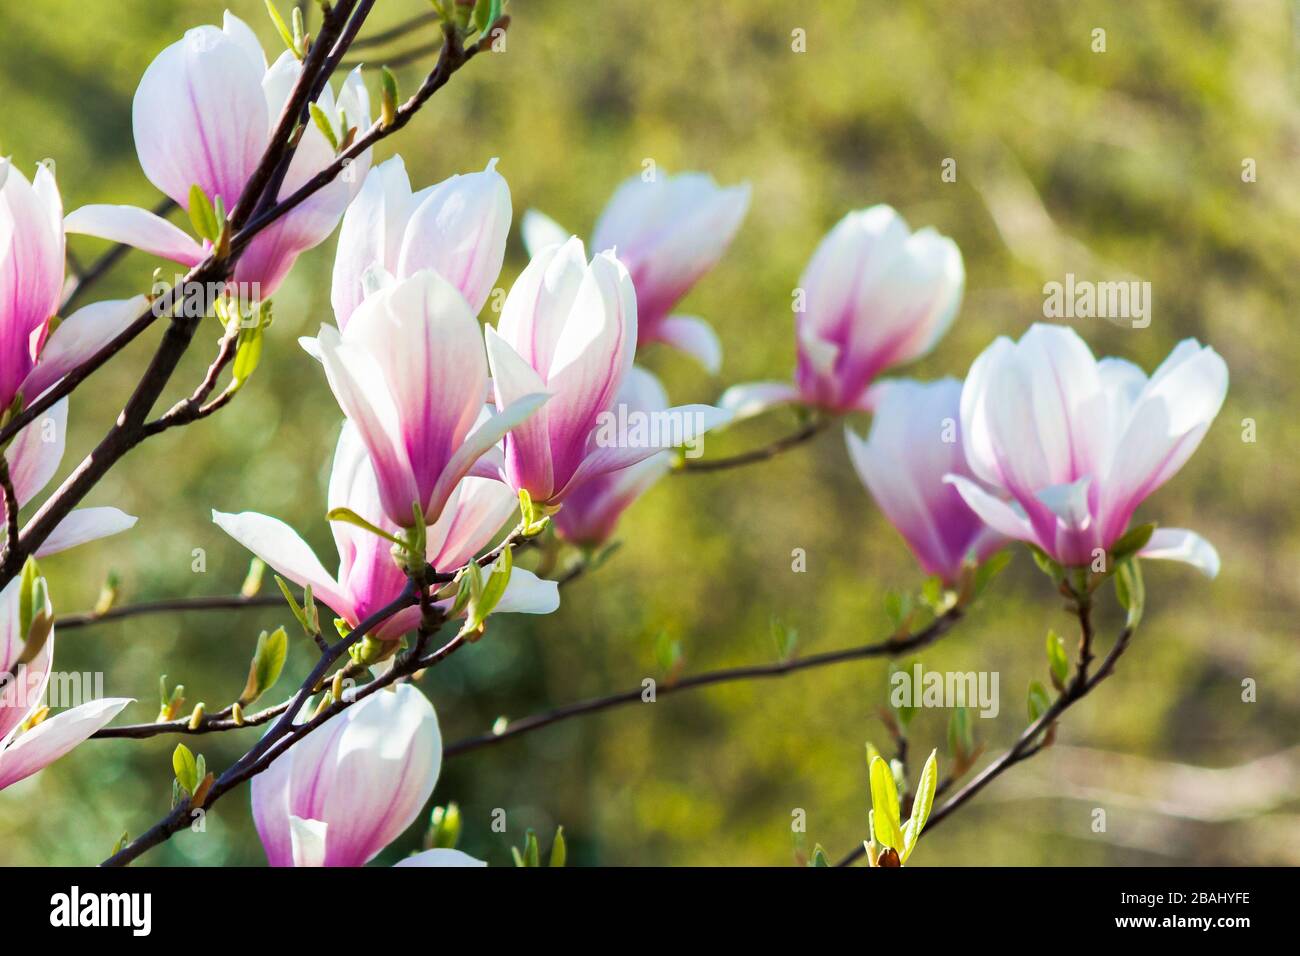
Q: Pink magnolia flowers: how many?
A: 14